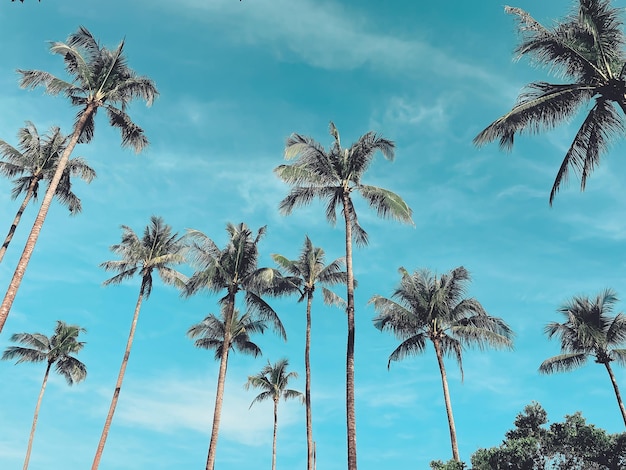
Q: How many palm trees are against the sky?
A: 12